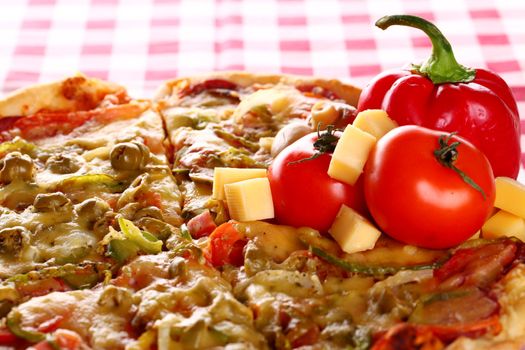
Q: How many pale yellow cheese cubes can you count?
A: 7